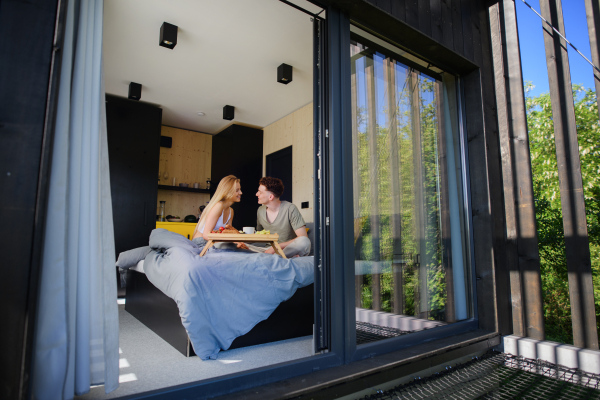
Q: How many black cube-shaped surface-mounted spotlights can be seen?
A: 4